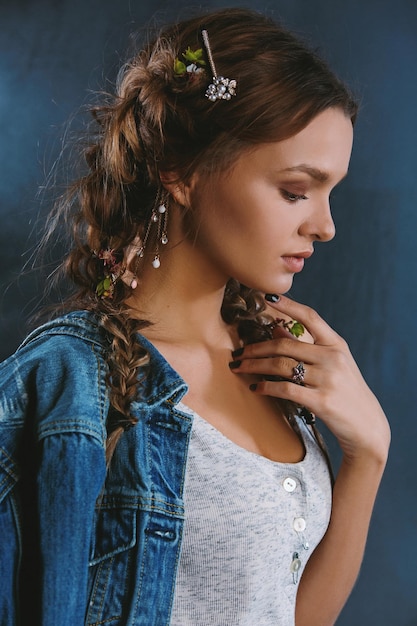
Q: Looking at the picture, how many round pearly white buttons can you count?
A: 3